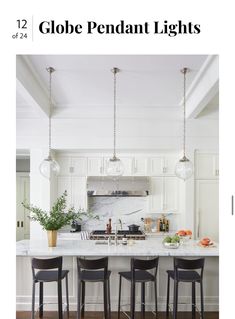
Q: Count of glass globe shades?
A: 3